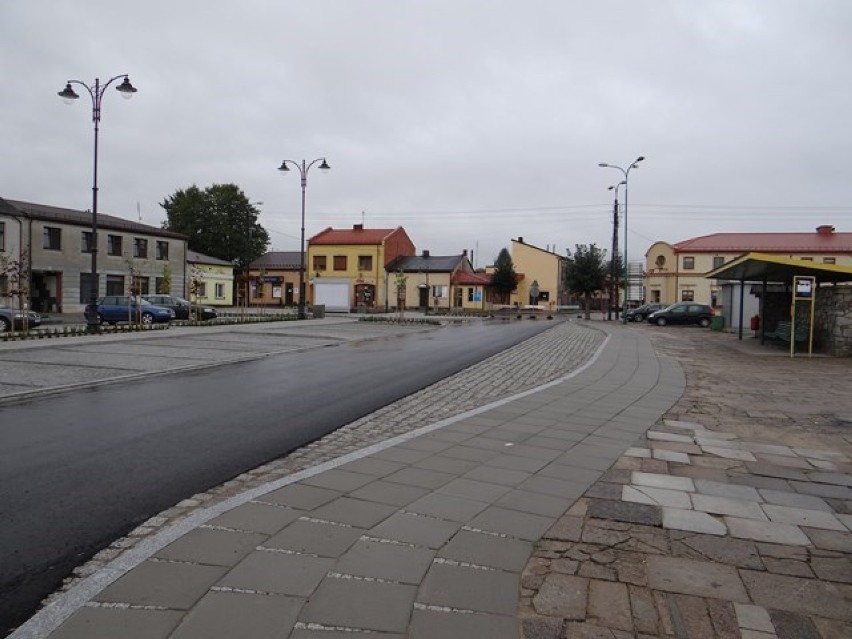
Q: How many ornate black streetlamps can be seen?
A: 2